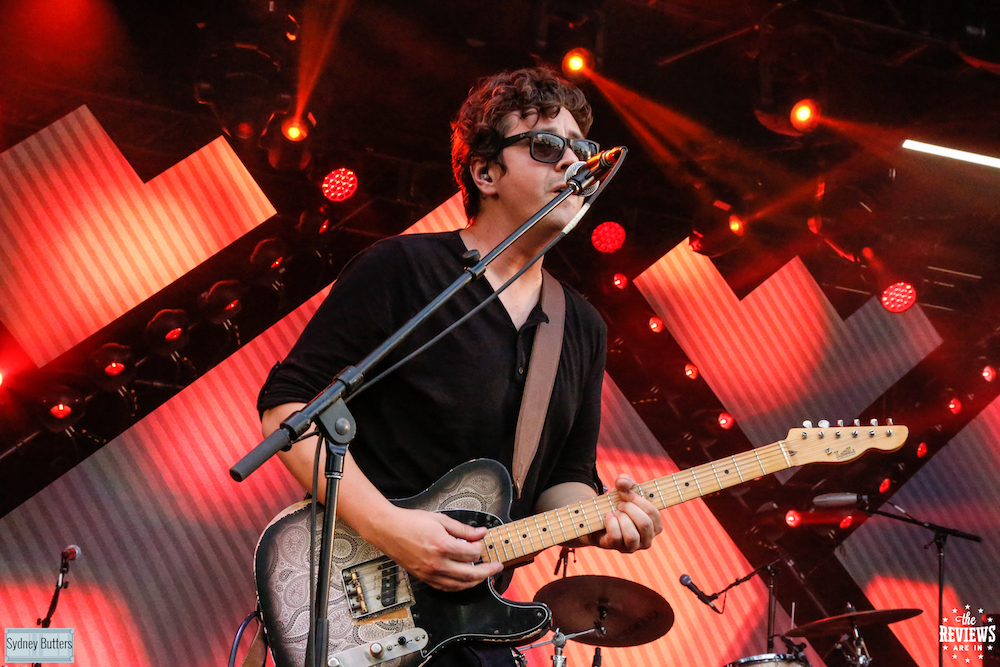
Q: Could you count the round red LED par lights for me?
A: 3